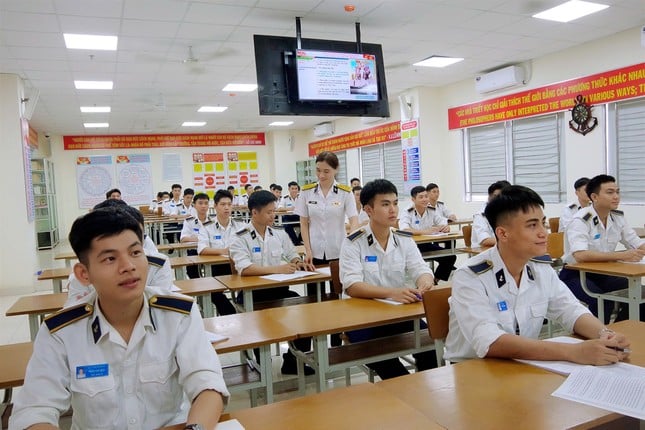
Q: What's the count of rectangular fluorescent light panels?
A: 10